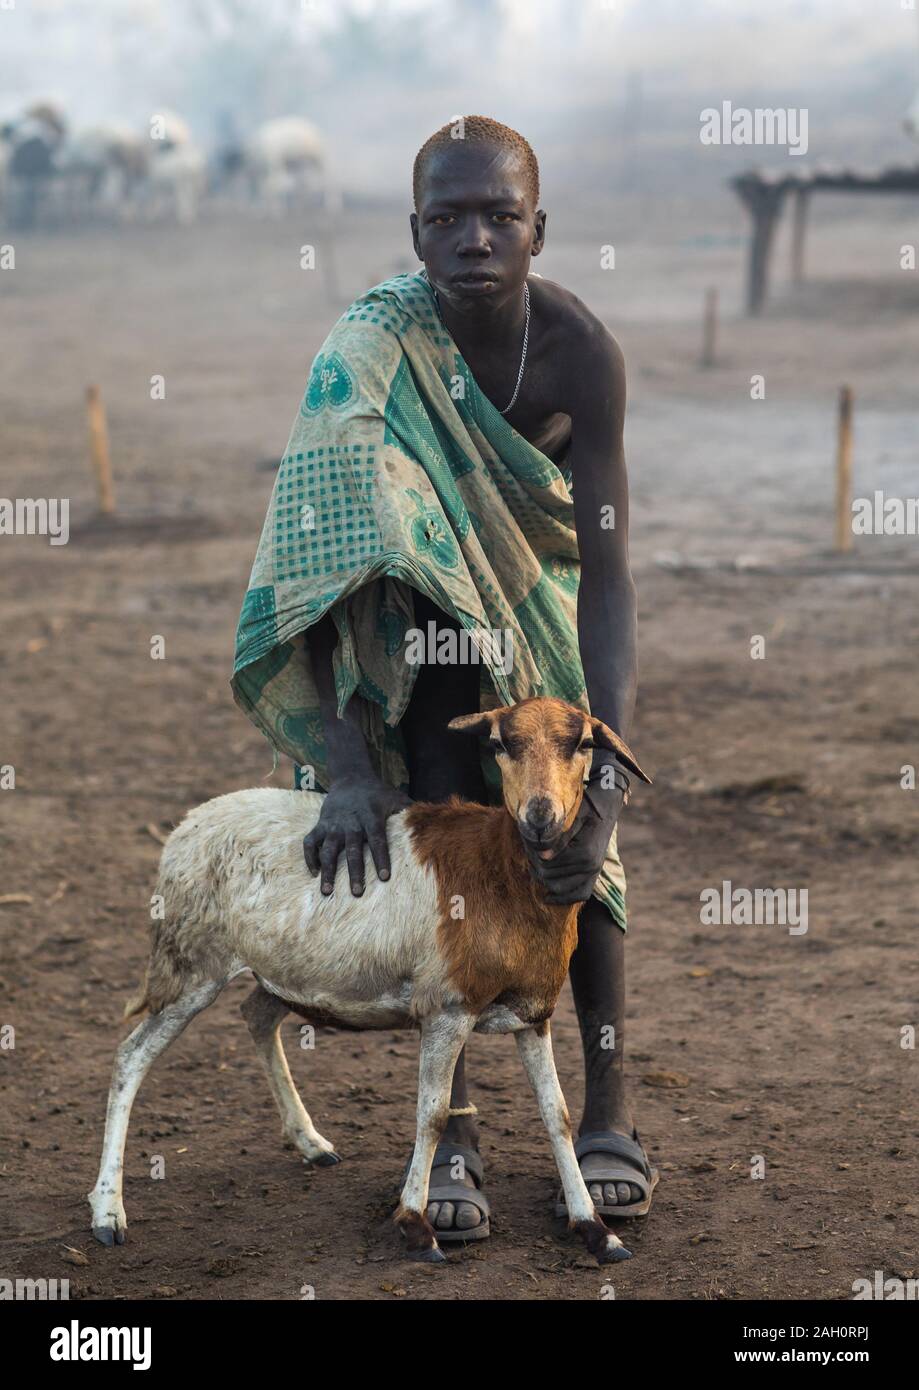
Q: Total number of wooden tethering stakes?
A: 3